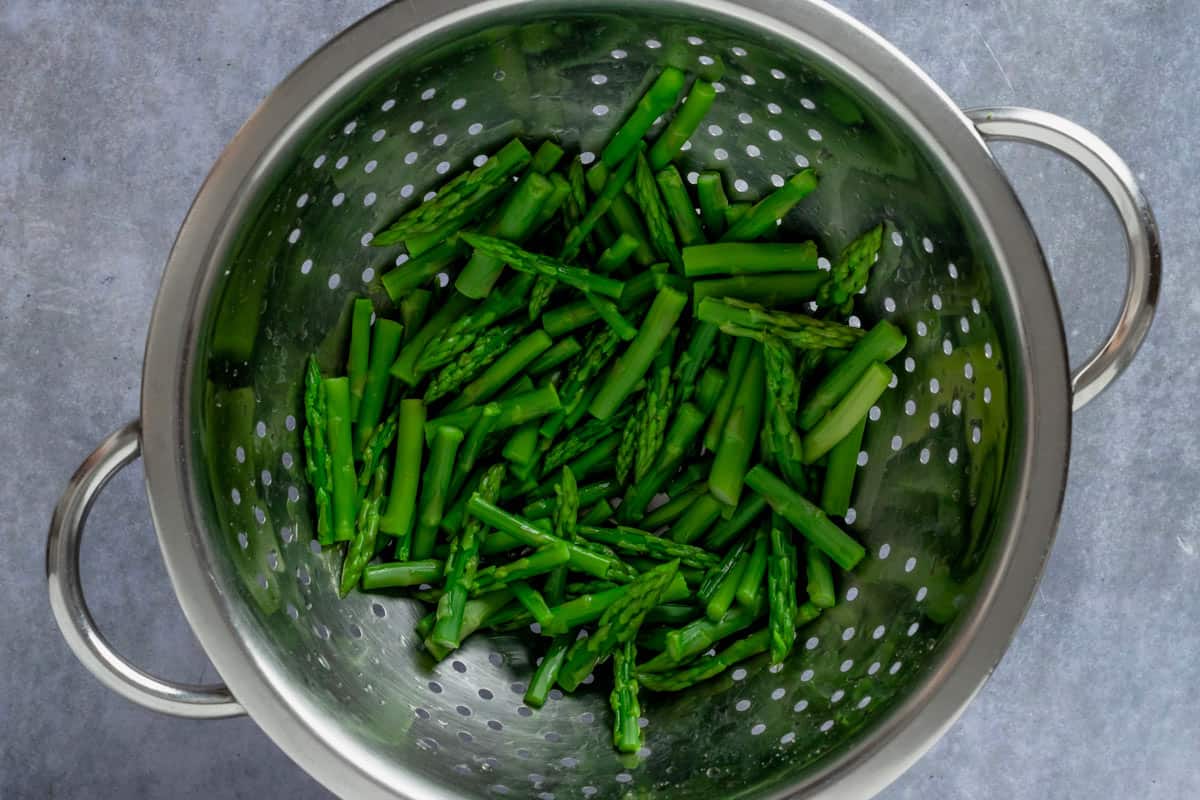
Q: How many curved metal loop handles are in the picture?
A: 2